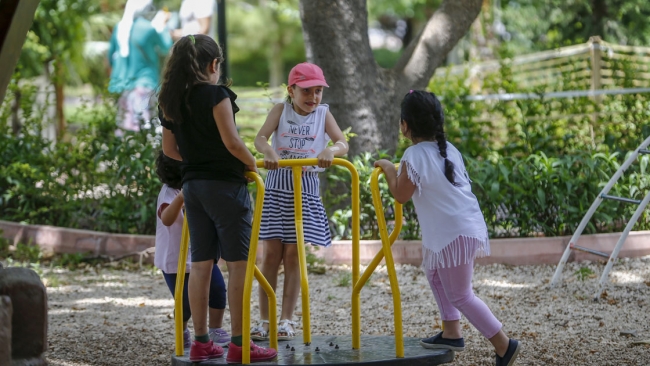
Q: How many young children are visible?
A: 4